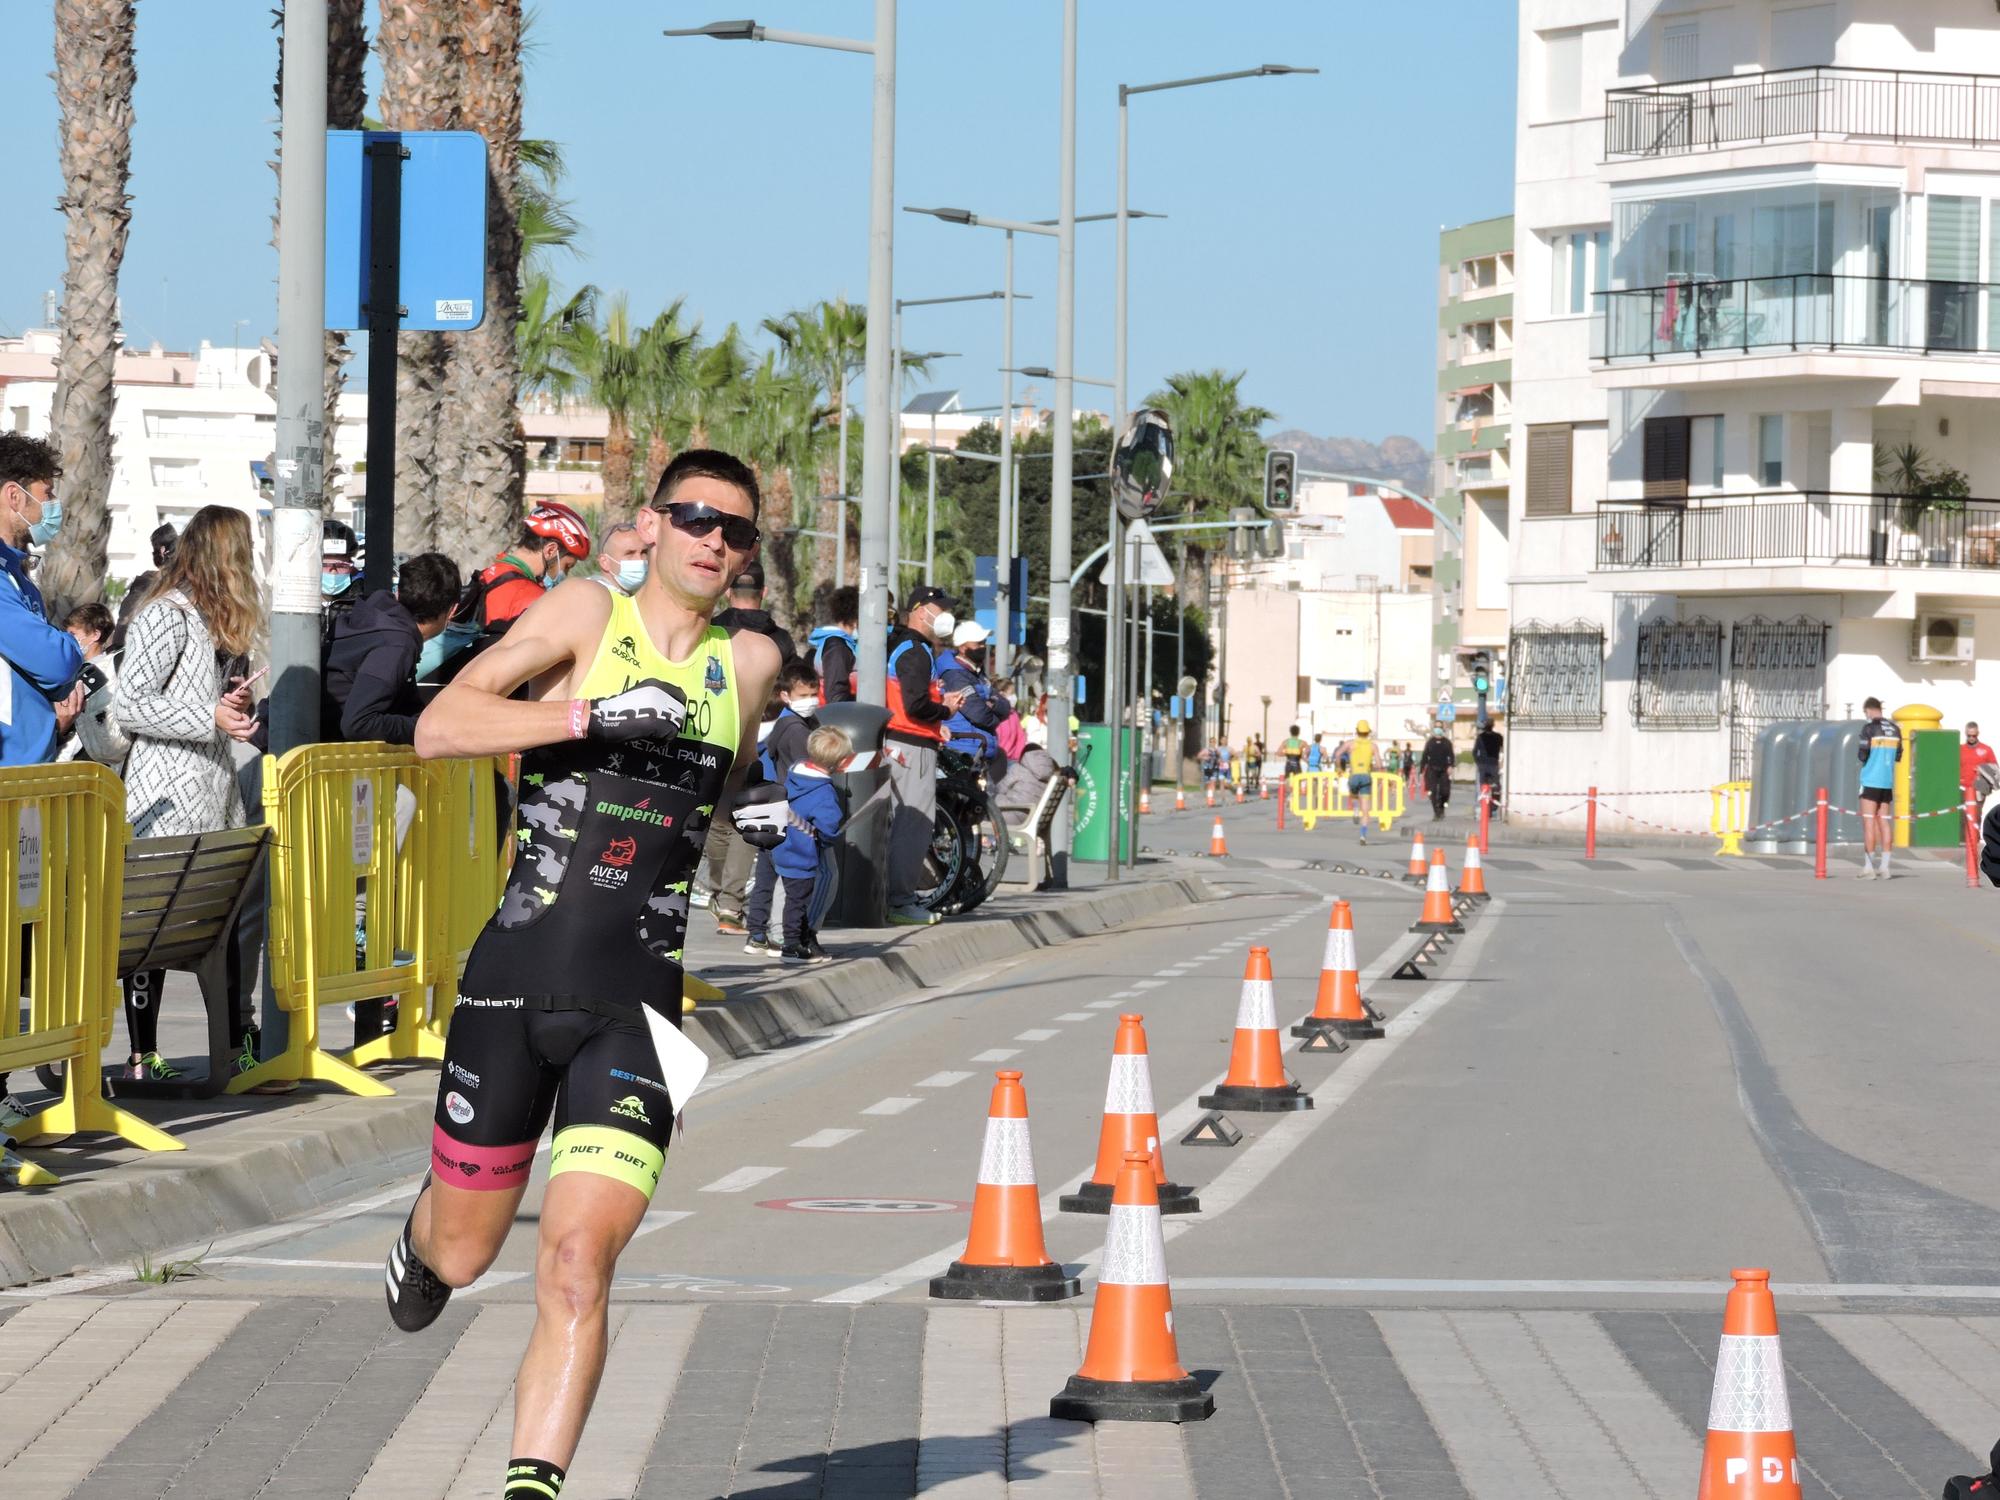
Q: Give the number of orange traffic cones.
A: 15